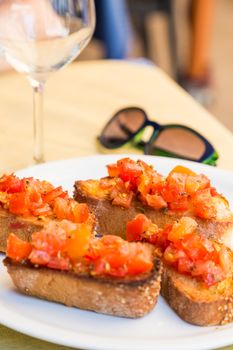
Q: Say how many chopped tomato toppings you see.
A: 4